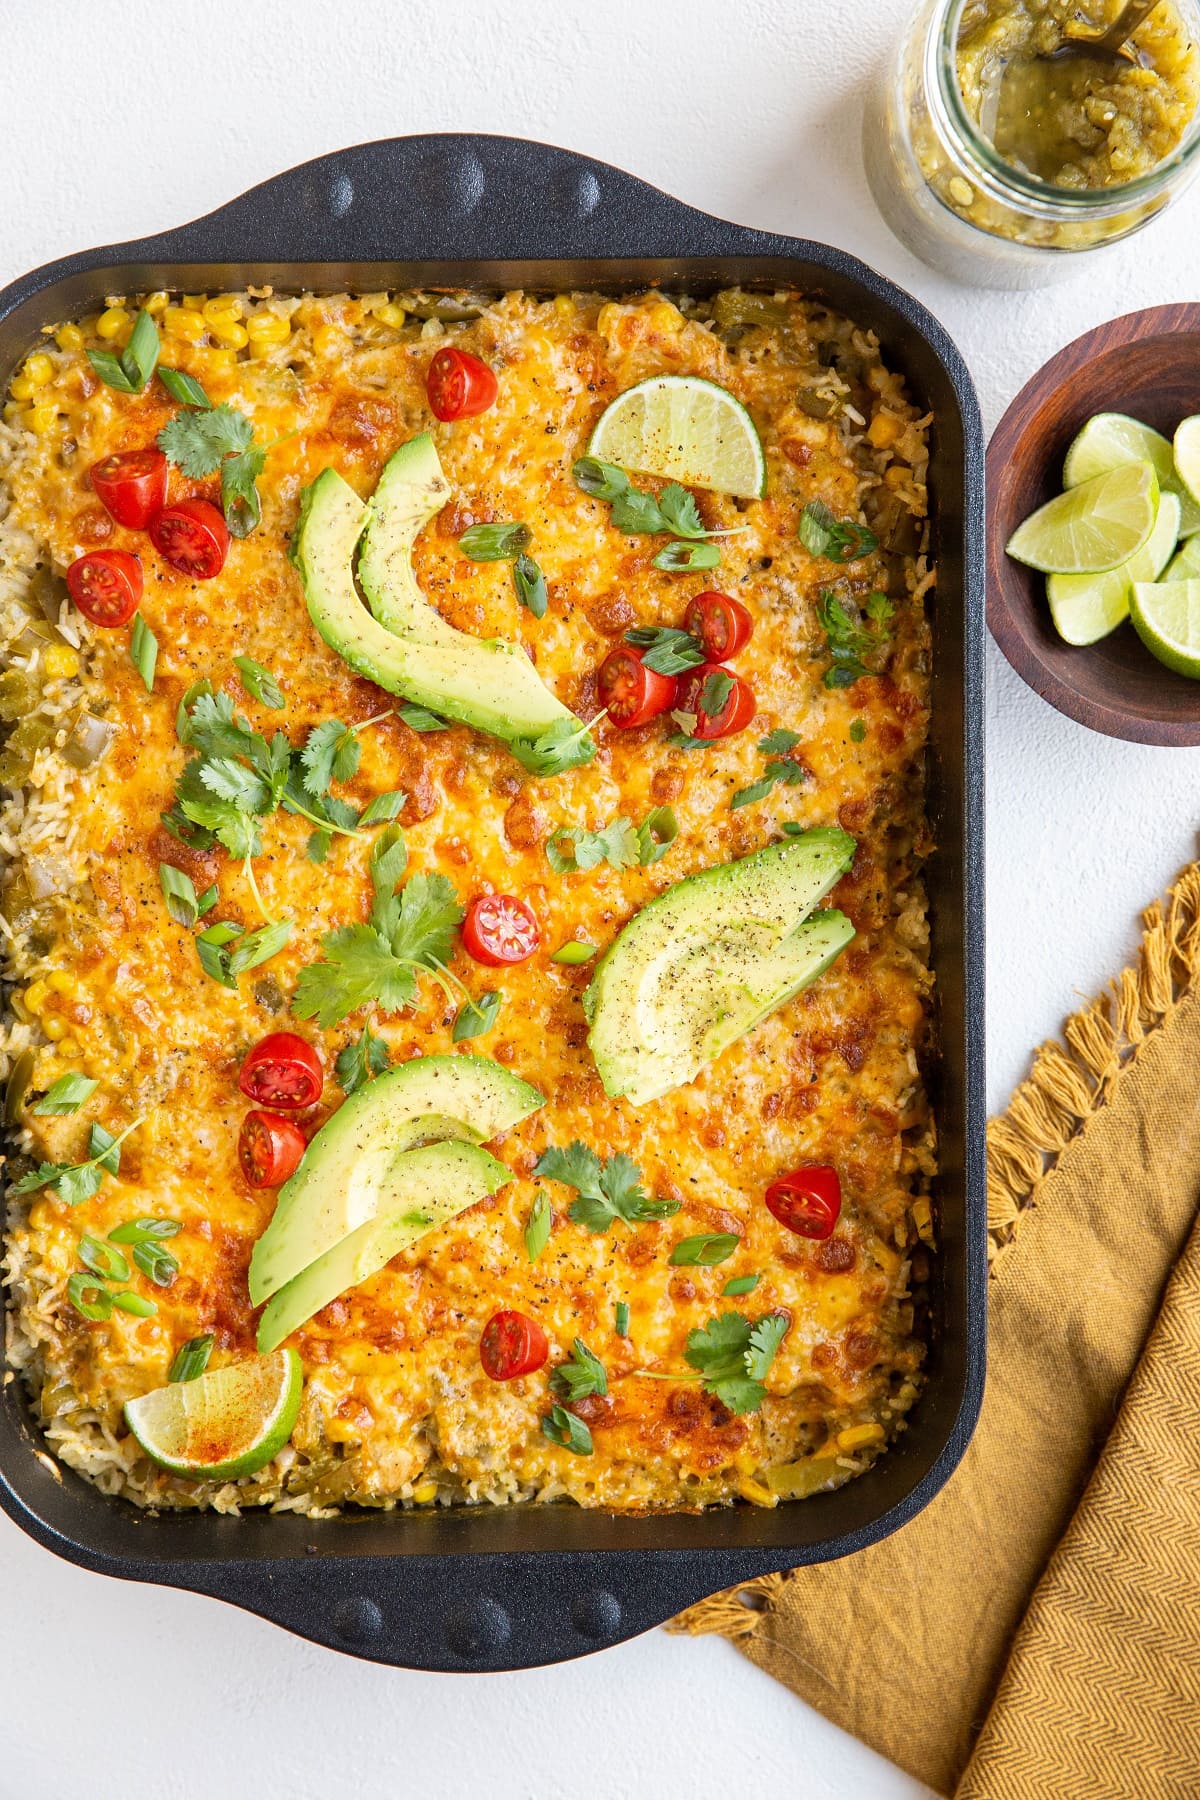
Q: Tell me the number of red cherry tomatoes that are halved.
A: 12